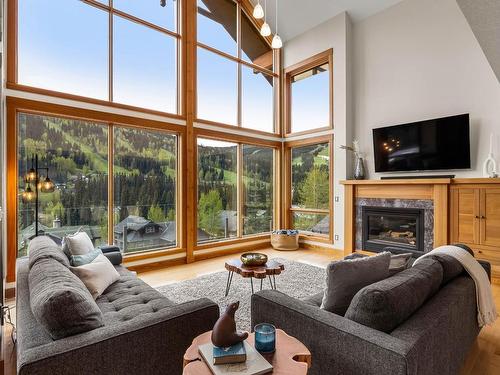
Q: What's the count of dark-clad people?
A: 0